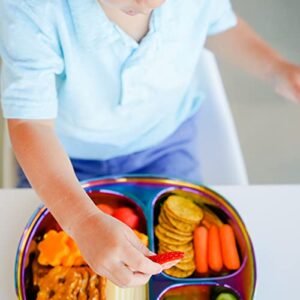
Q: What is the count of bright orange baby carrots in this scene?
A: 3